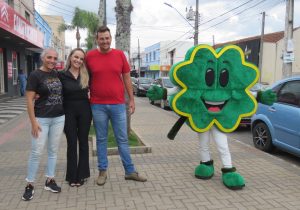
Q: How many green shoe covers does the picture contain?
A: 2